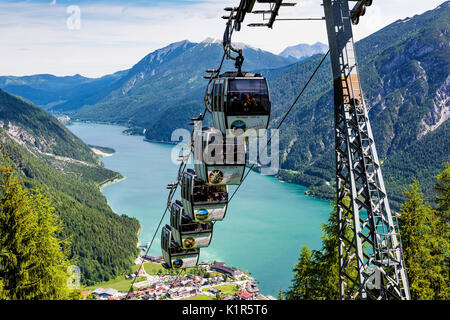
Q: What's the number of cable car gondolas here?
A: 5